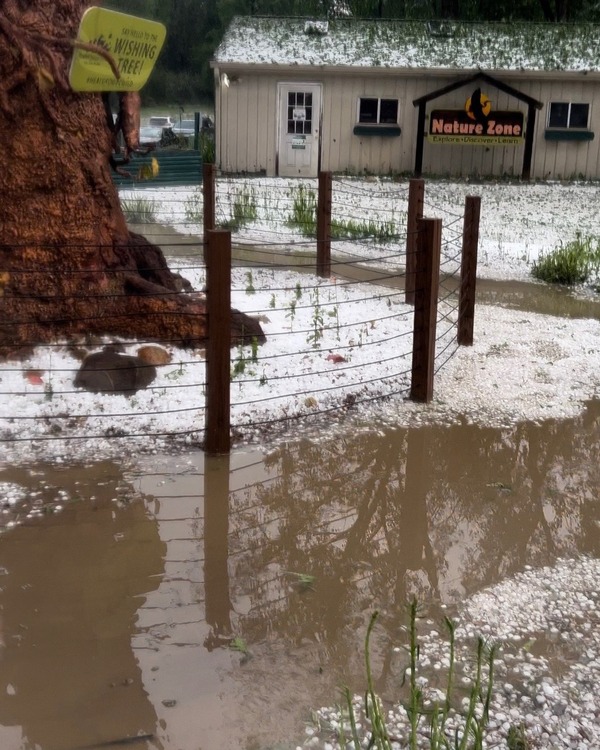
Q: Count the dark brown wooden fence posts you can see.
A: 6